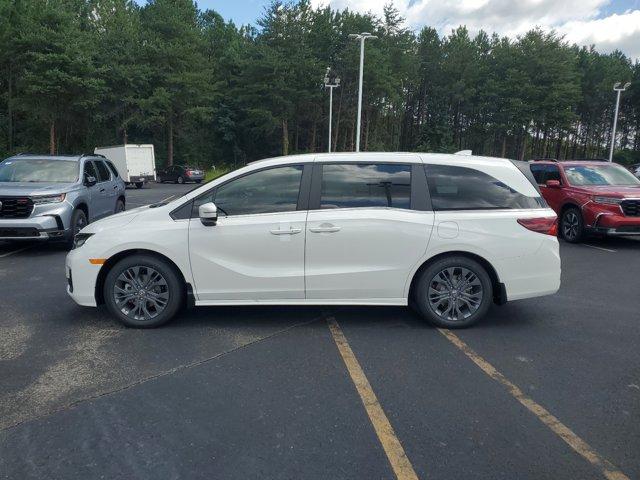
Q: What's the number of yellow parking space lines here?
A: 2